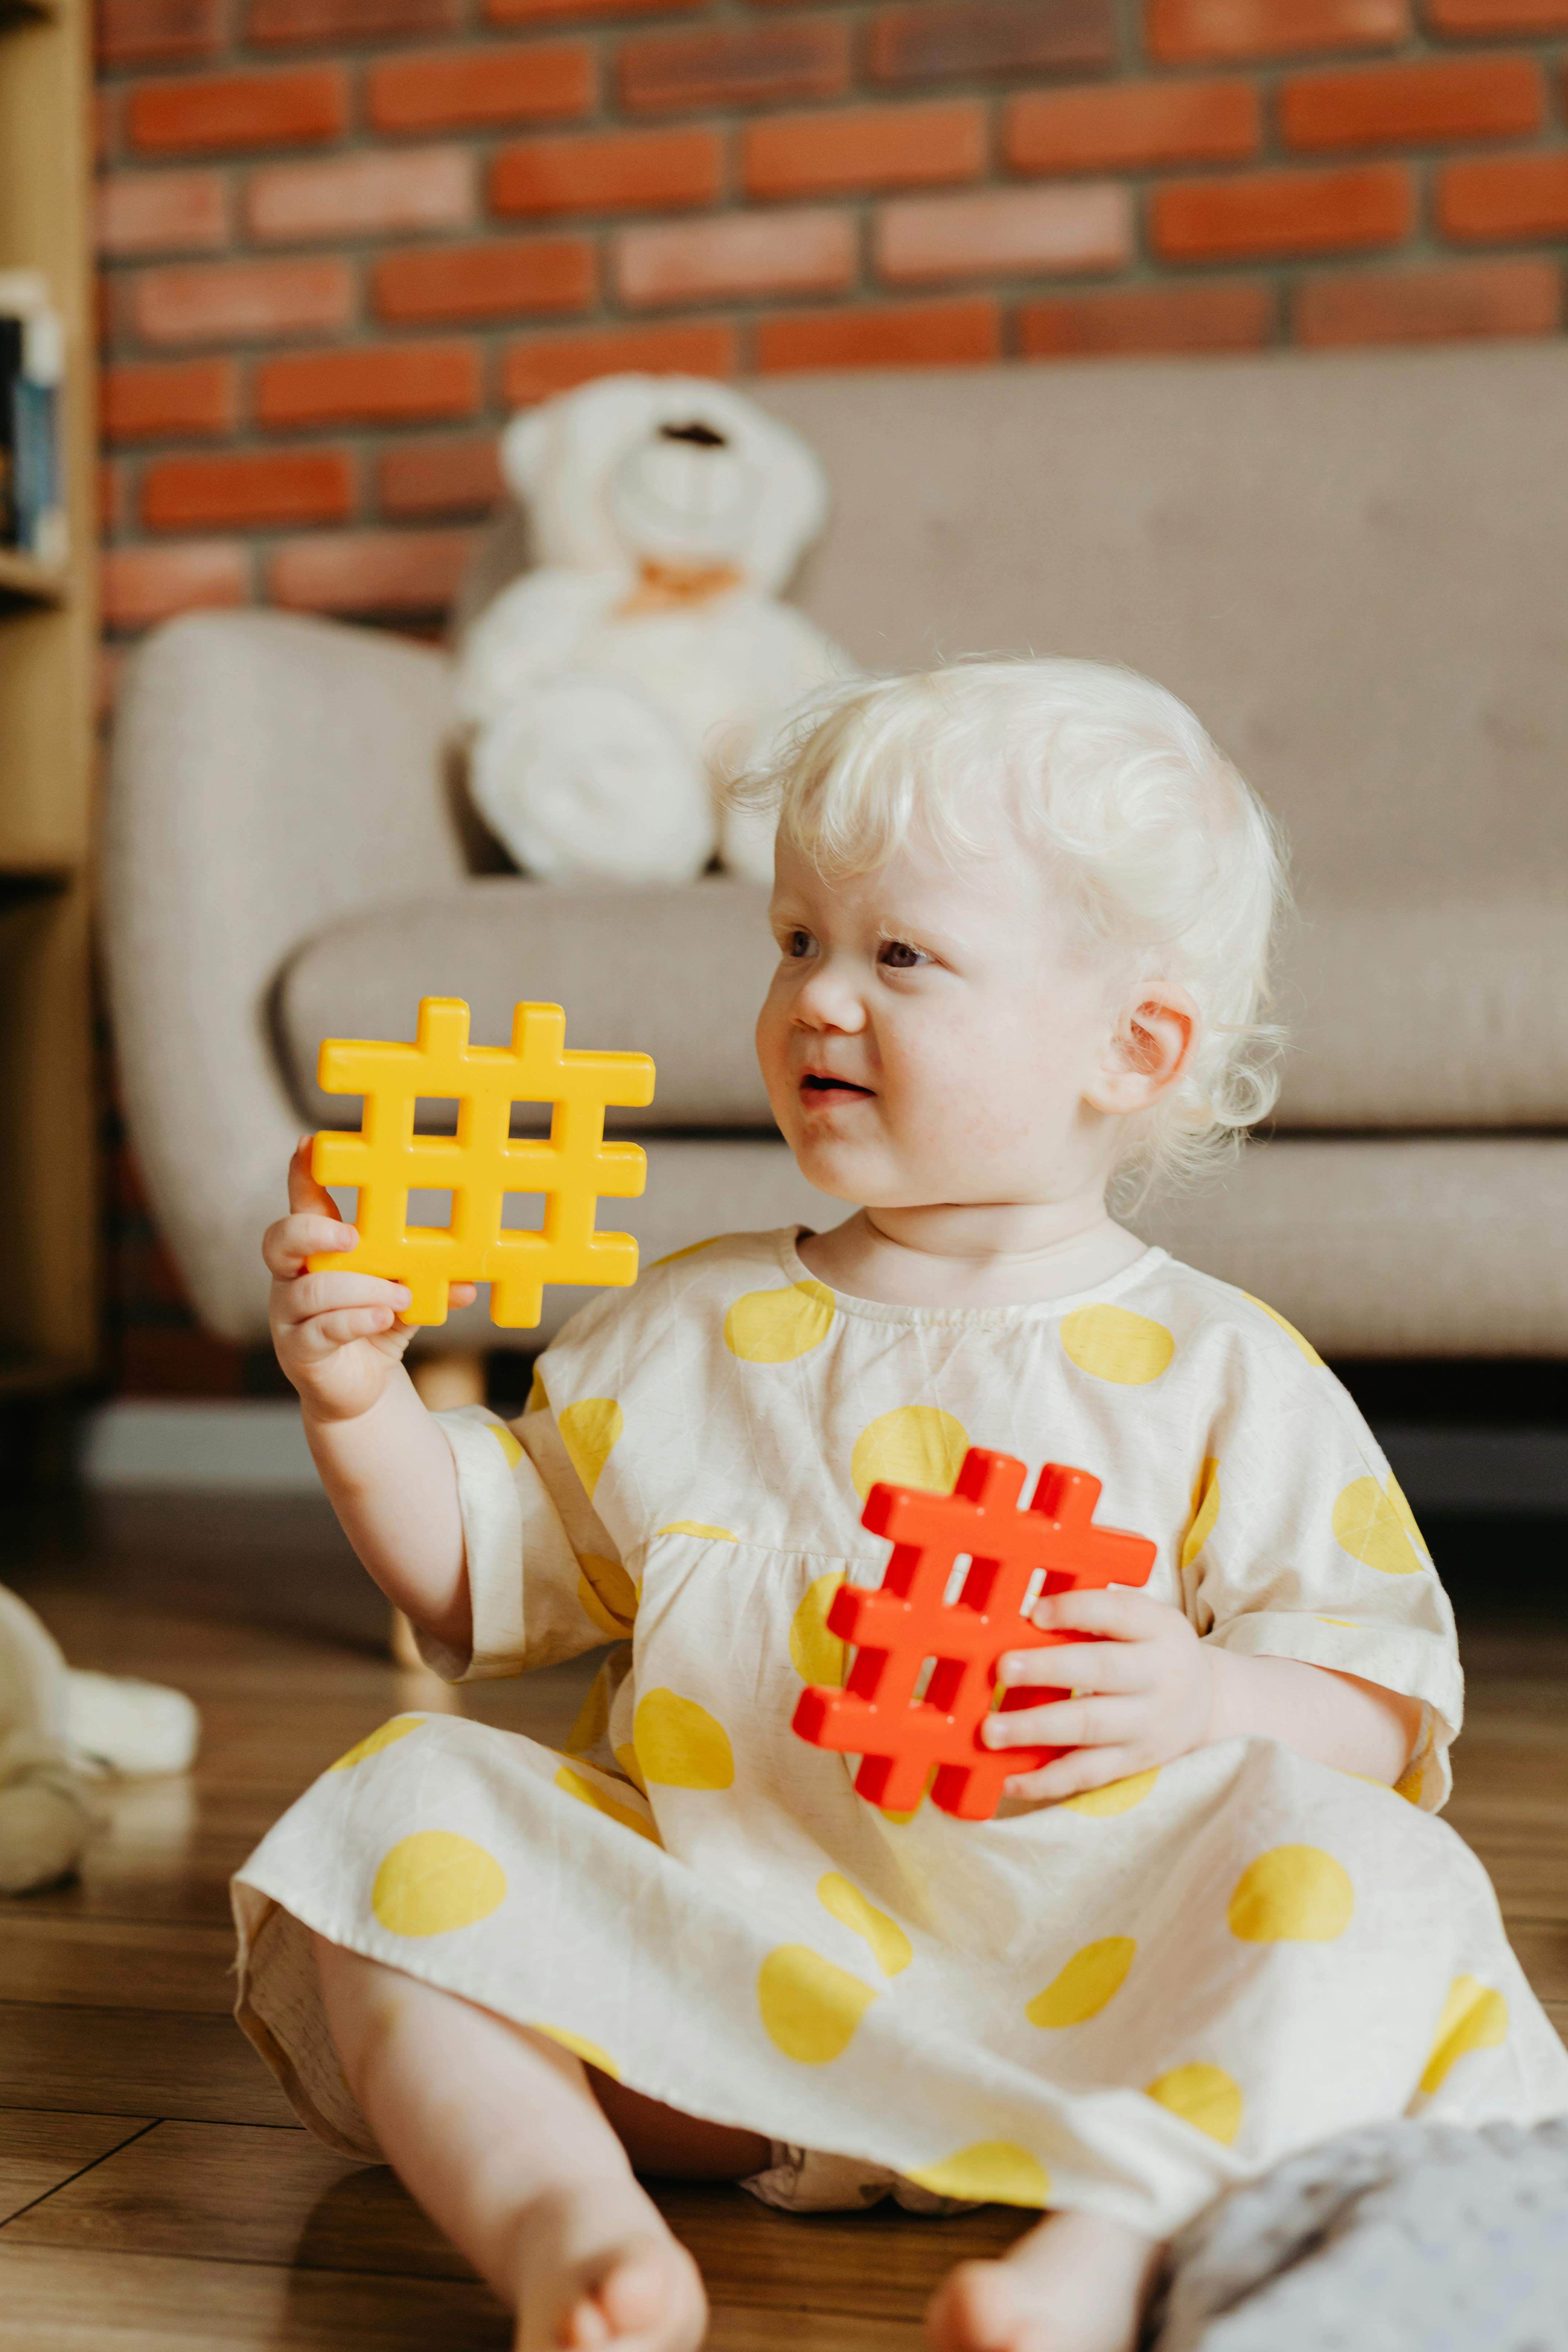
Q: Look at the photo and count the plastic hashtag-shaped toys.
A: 2